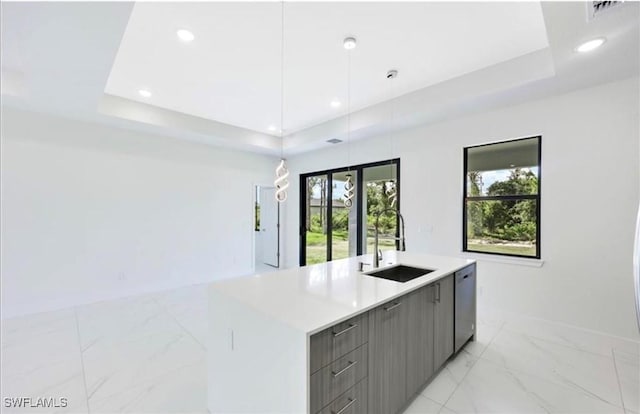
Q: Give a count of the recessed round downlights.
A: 5